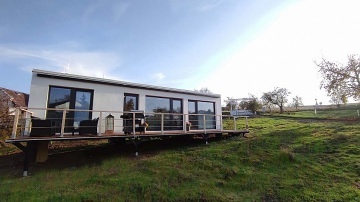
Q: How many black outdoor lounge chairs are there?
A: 2